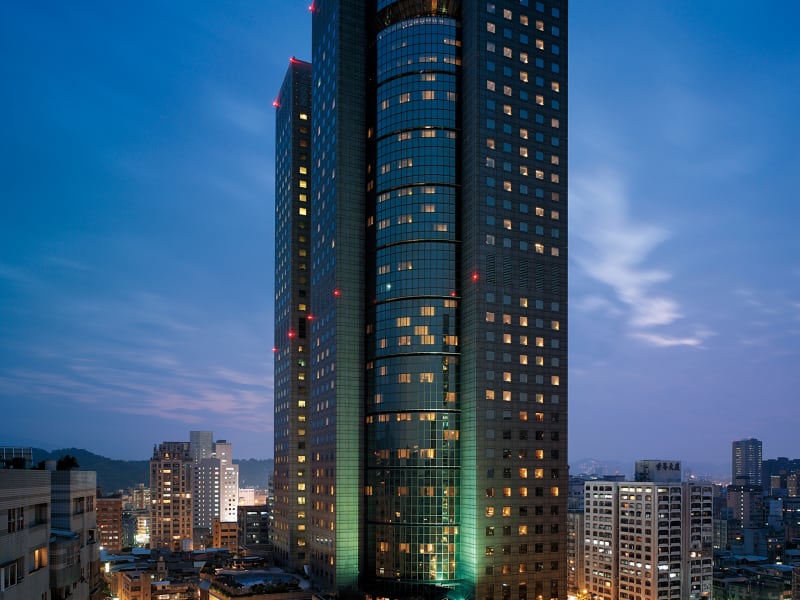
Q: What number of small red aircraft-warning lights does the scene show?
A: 9